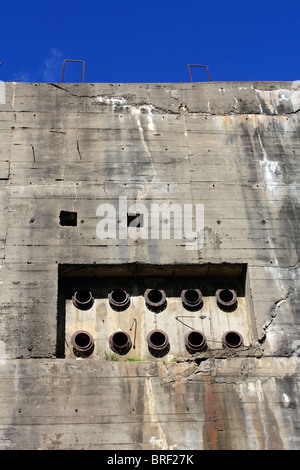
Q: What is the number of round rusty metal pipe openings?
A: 10